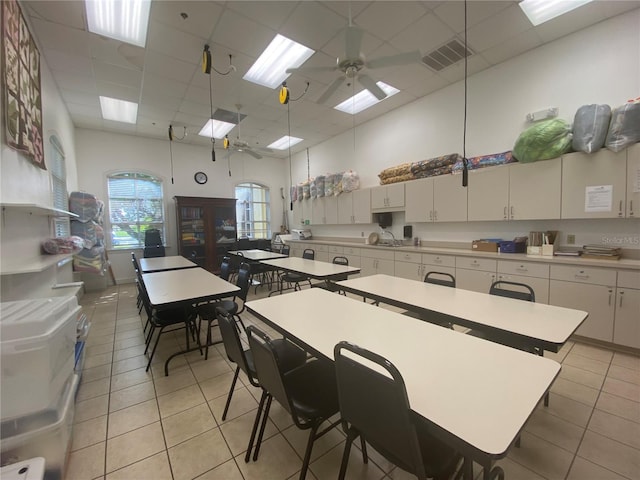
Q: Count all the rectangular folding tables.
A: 6